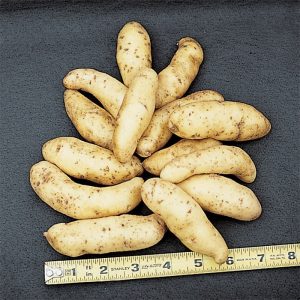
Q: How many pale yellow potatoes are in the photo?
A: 14